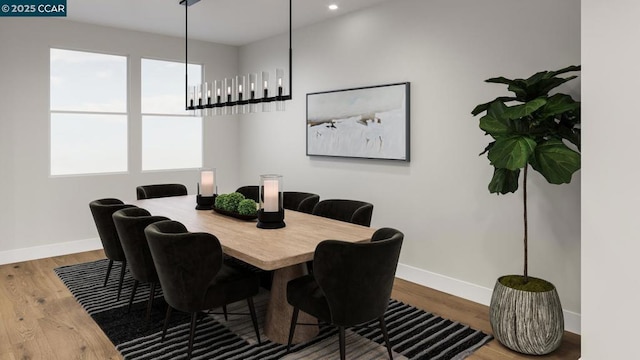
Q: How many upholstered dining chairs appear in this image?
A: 8